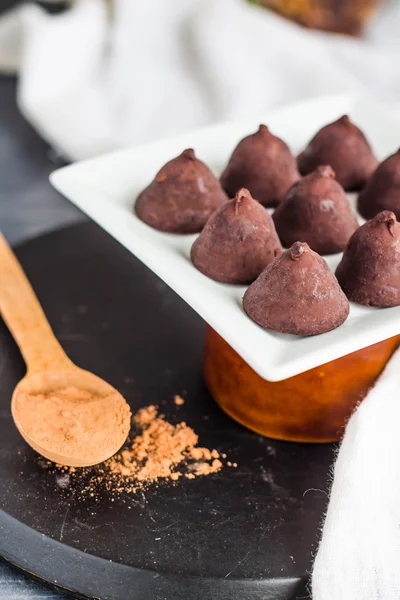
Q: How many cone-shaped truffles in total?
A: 8